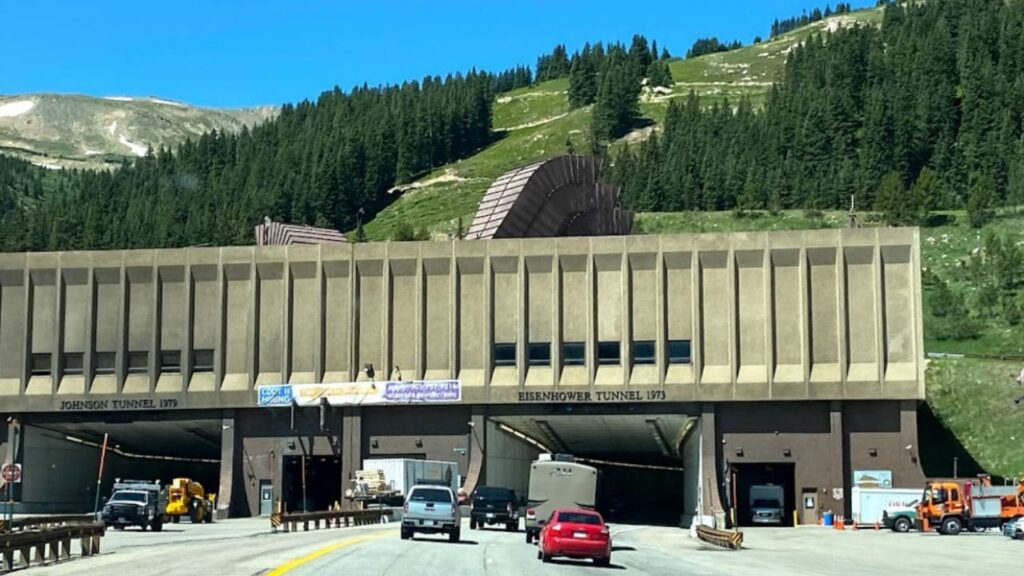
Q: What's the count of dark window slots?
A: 12